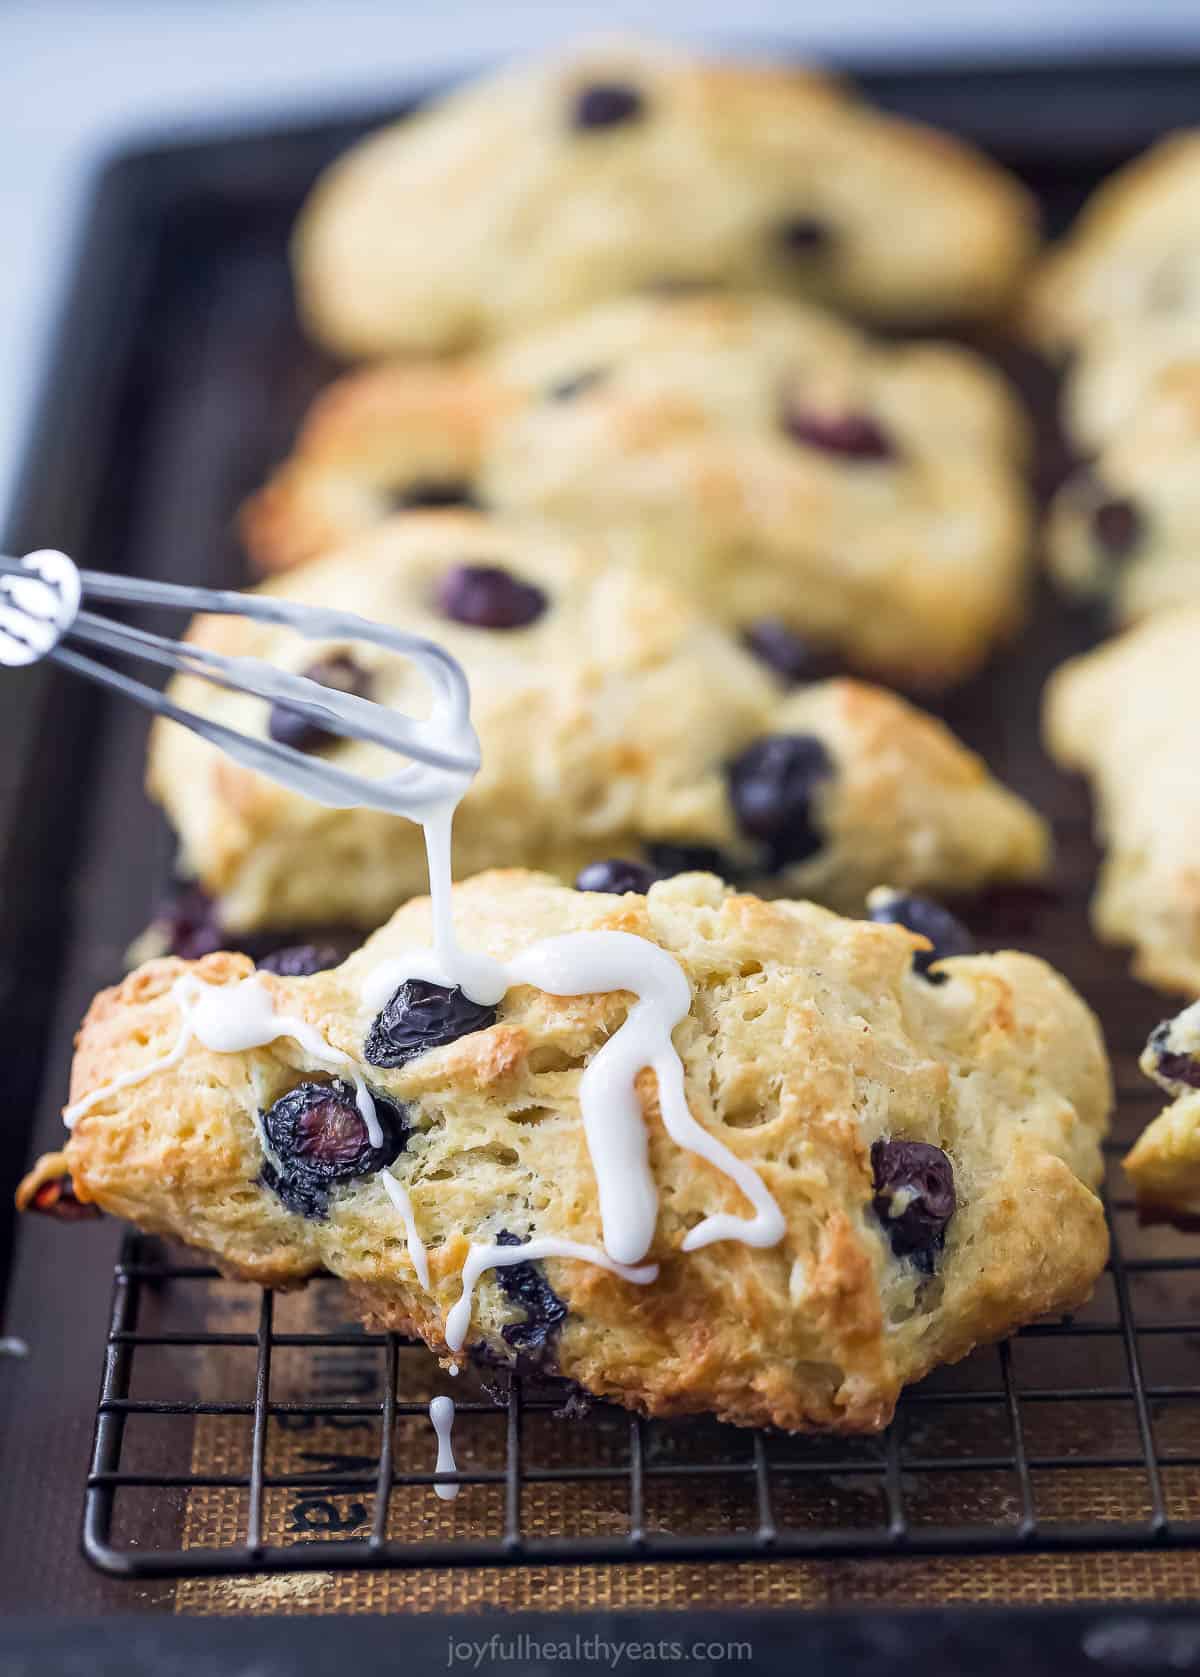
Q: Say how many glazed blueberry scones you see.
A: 1